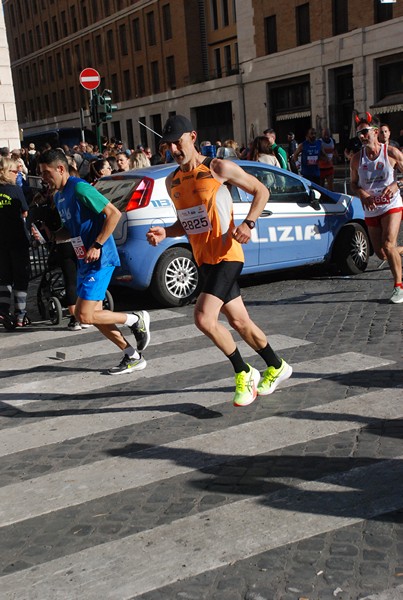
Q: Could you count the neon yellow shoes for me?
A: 2